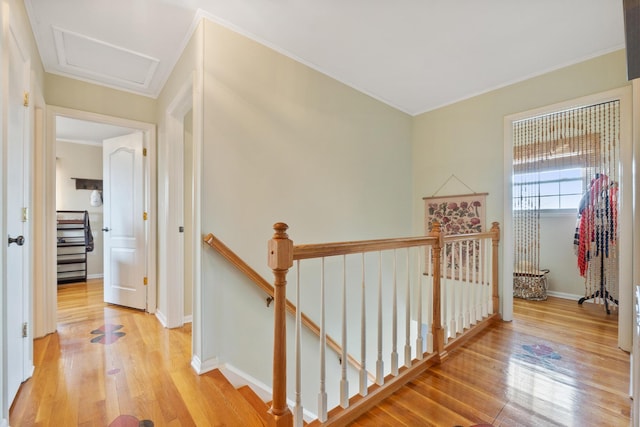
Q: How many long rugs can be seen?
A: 0